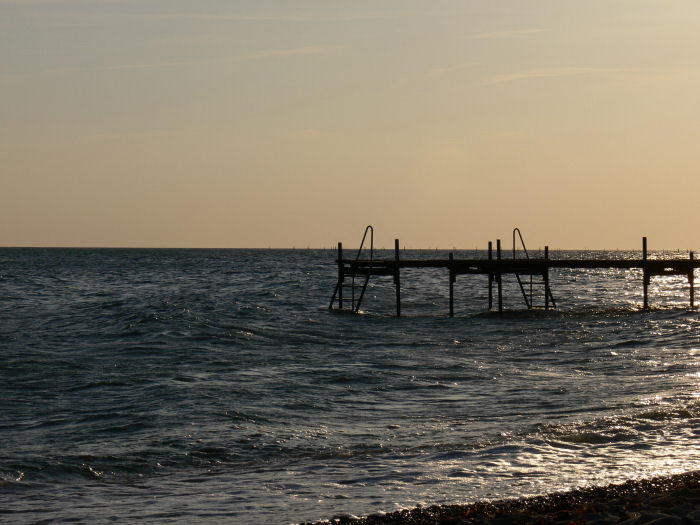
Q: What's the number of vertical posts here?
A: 8